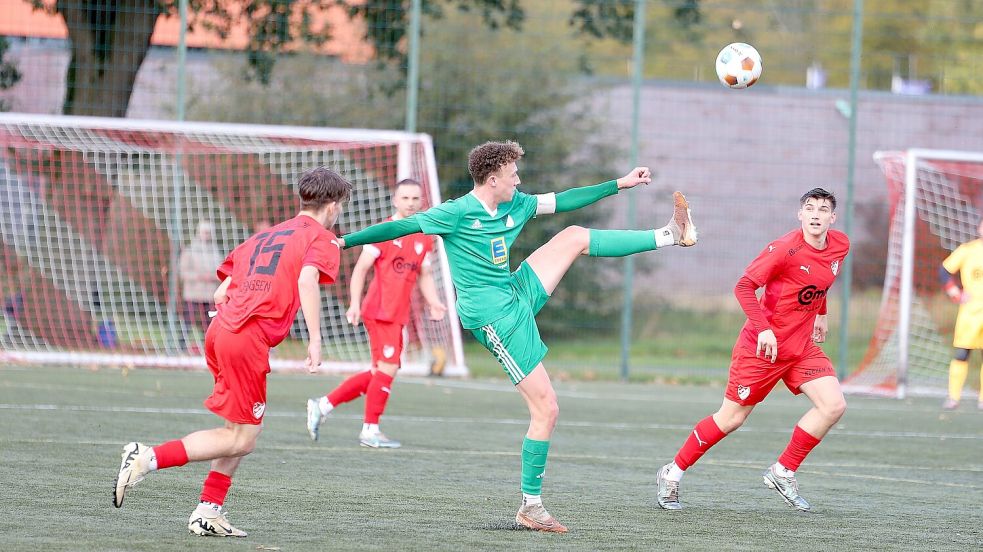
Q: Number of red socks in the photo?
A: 6